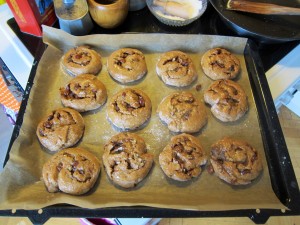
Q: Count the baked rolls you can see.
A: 13